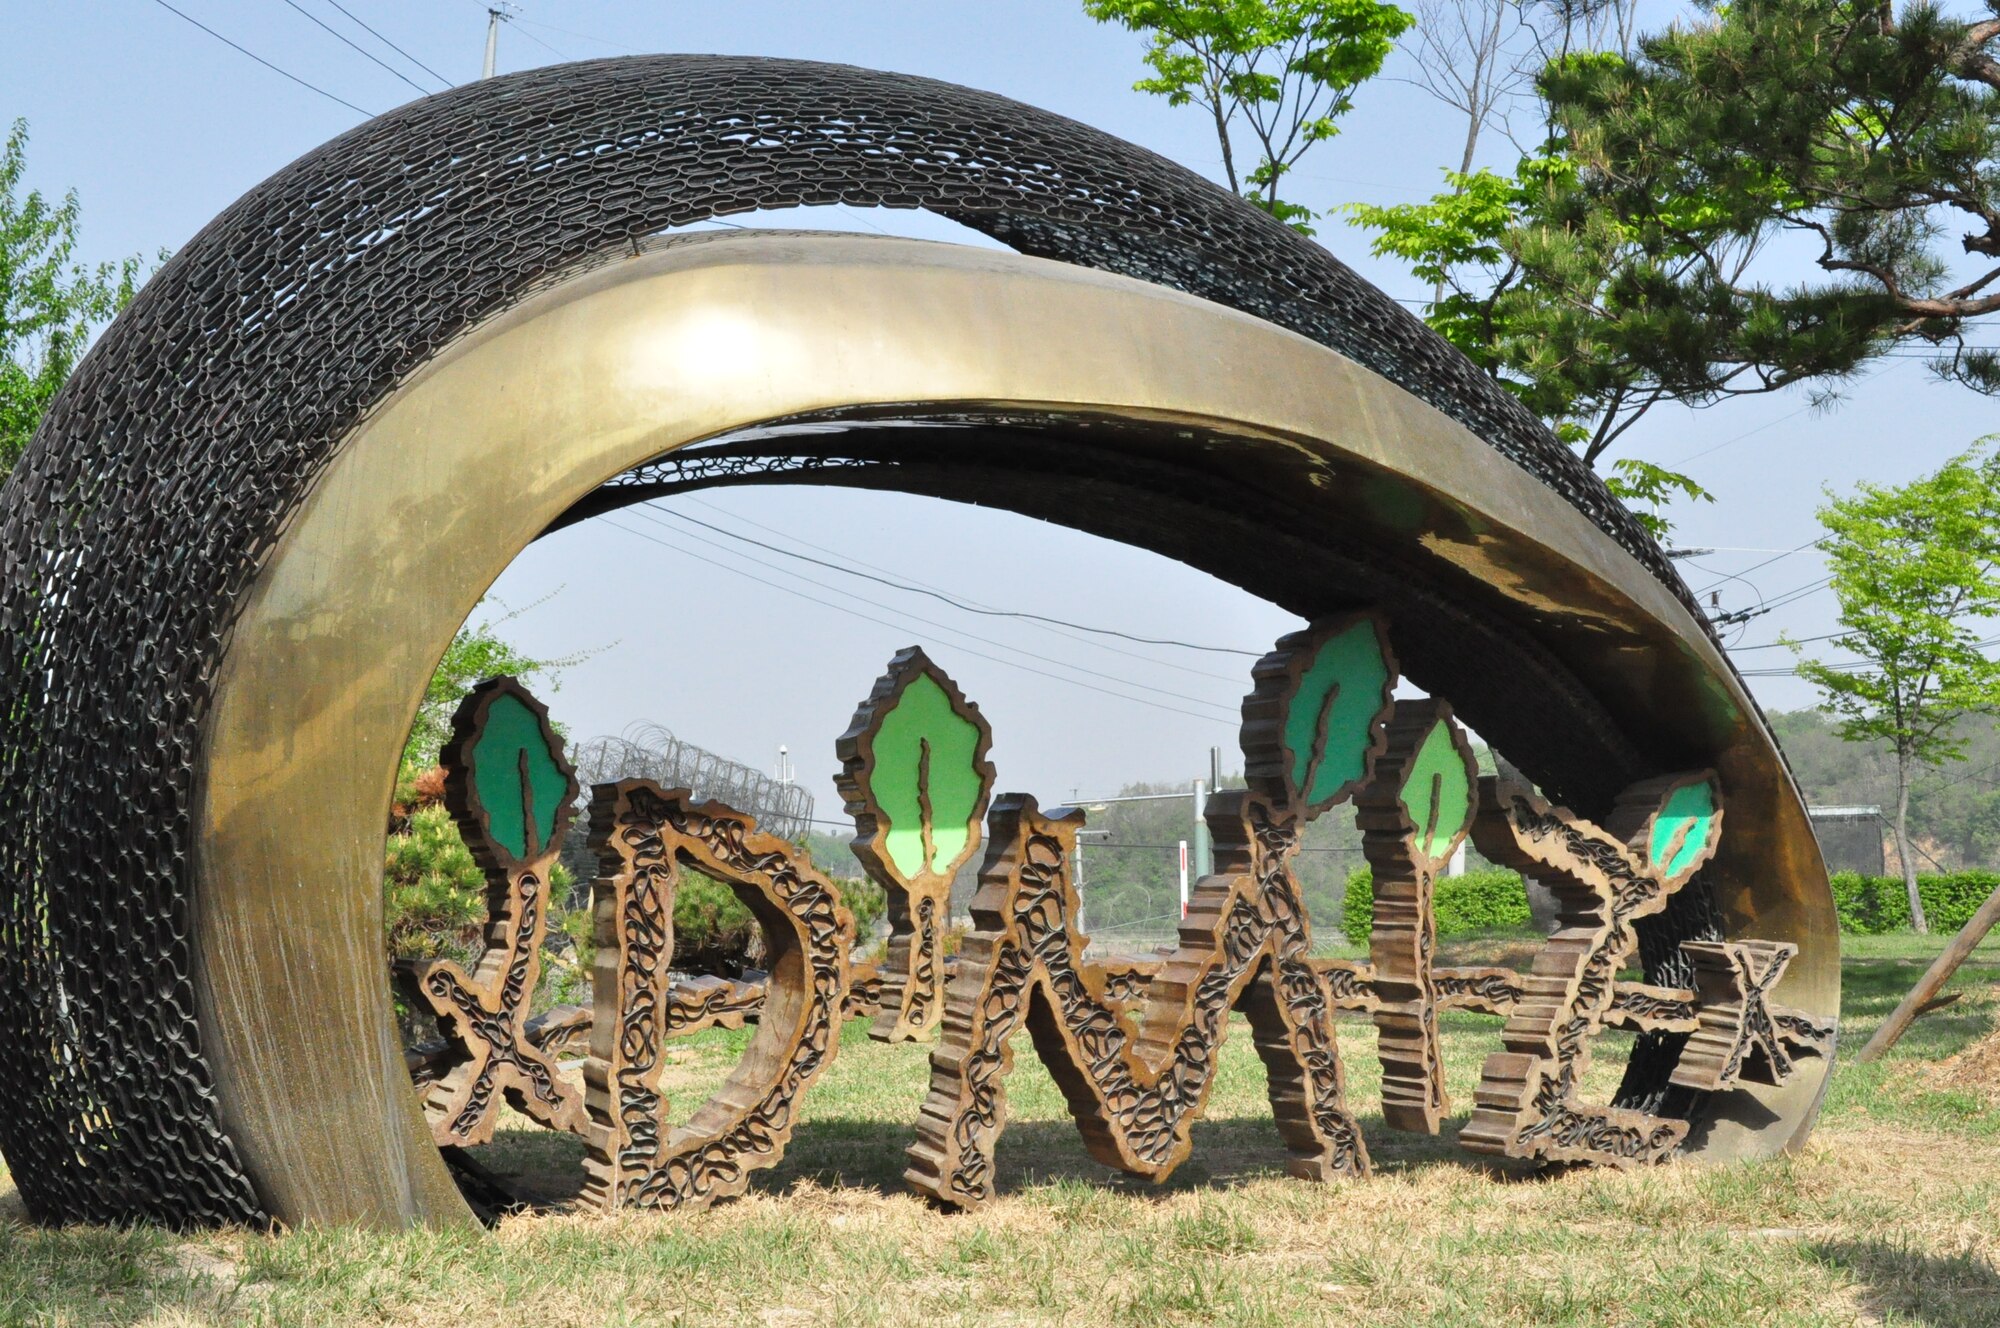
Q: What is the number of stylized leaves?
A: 5